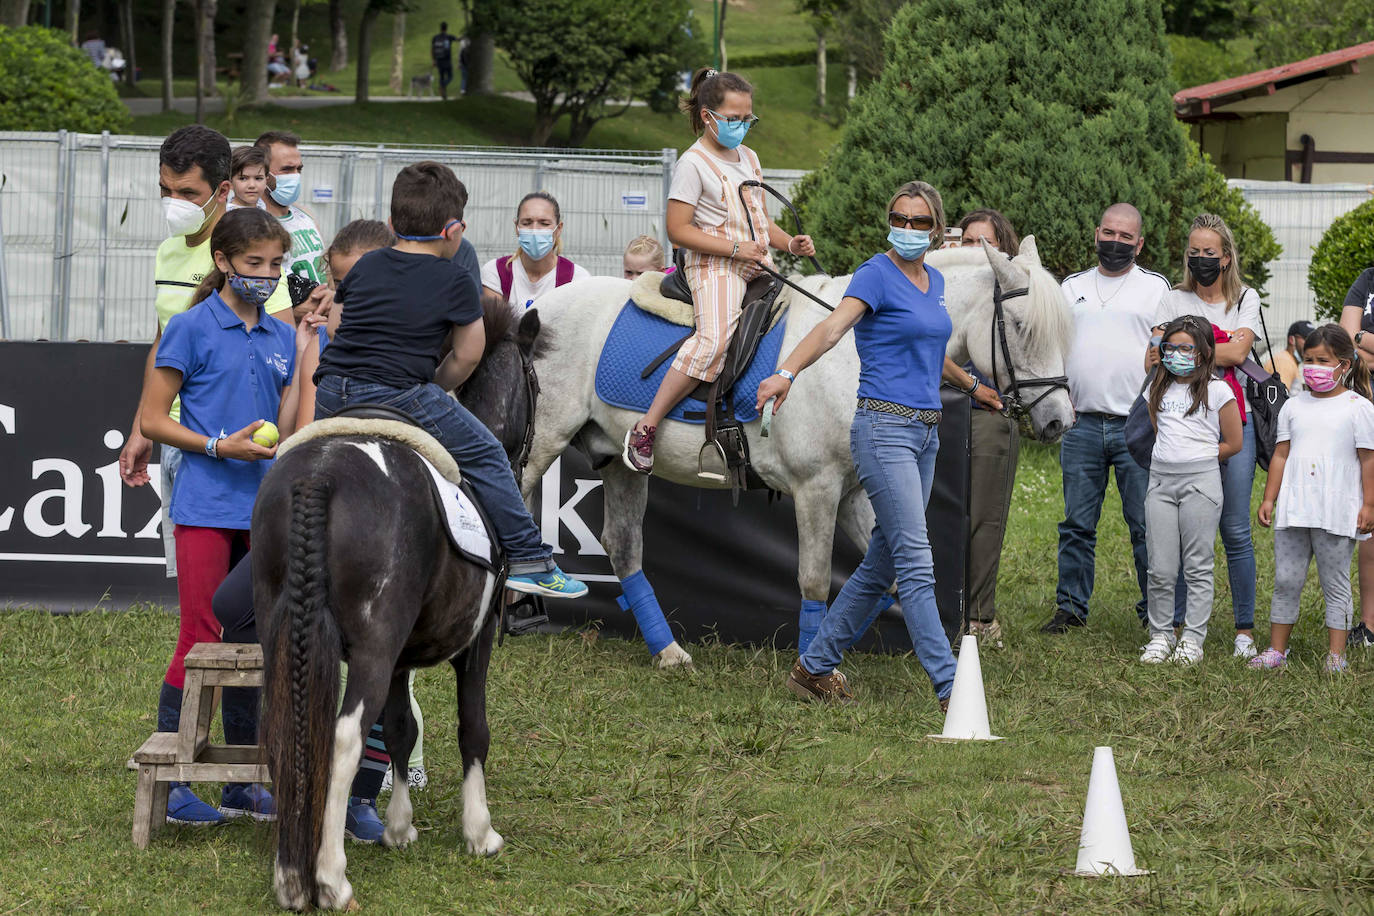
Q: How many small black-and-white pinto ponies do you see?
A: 1